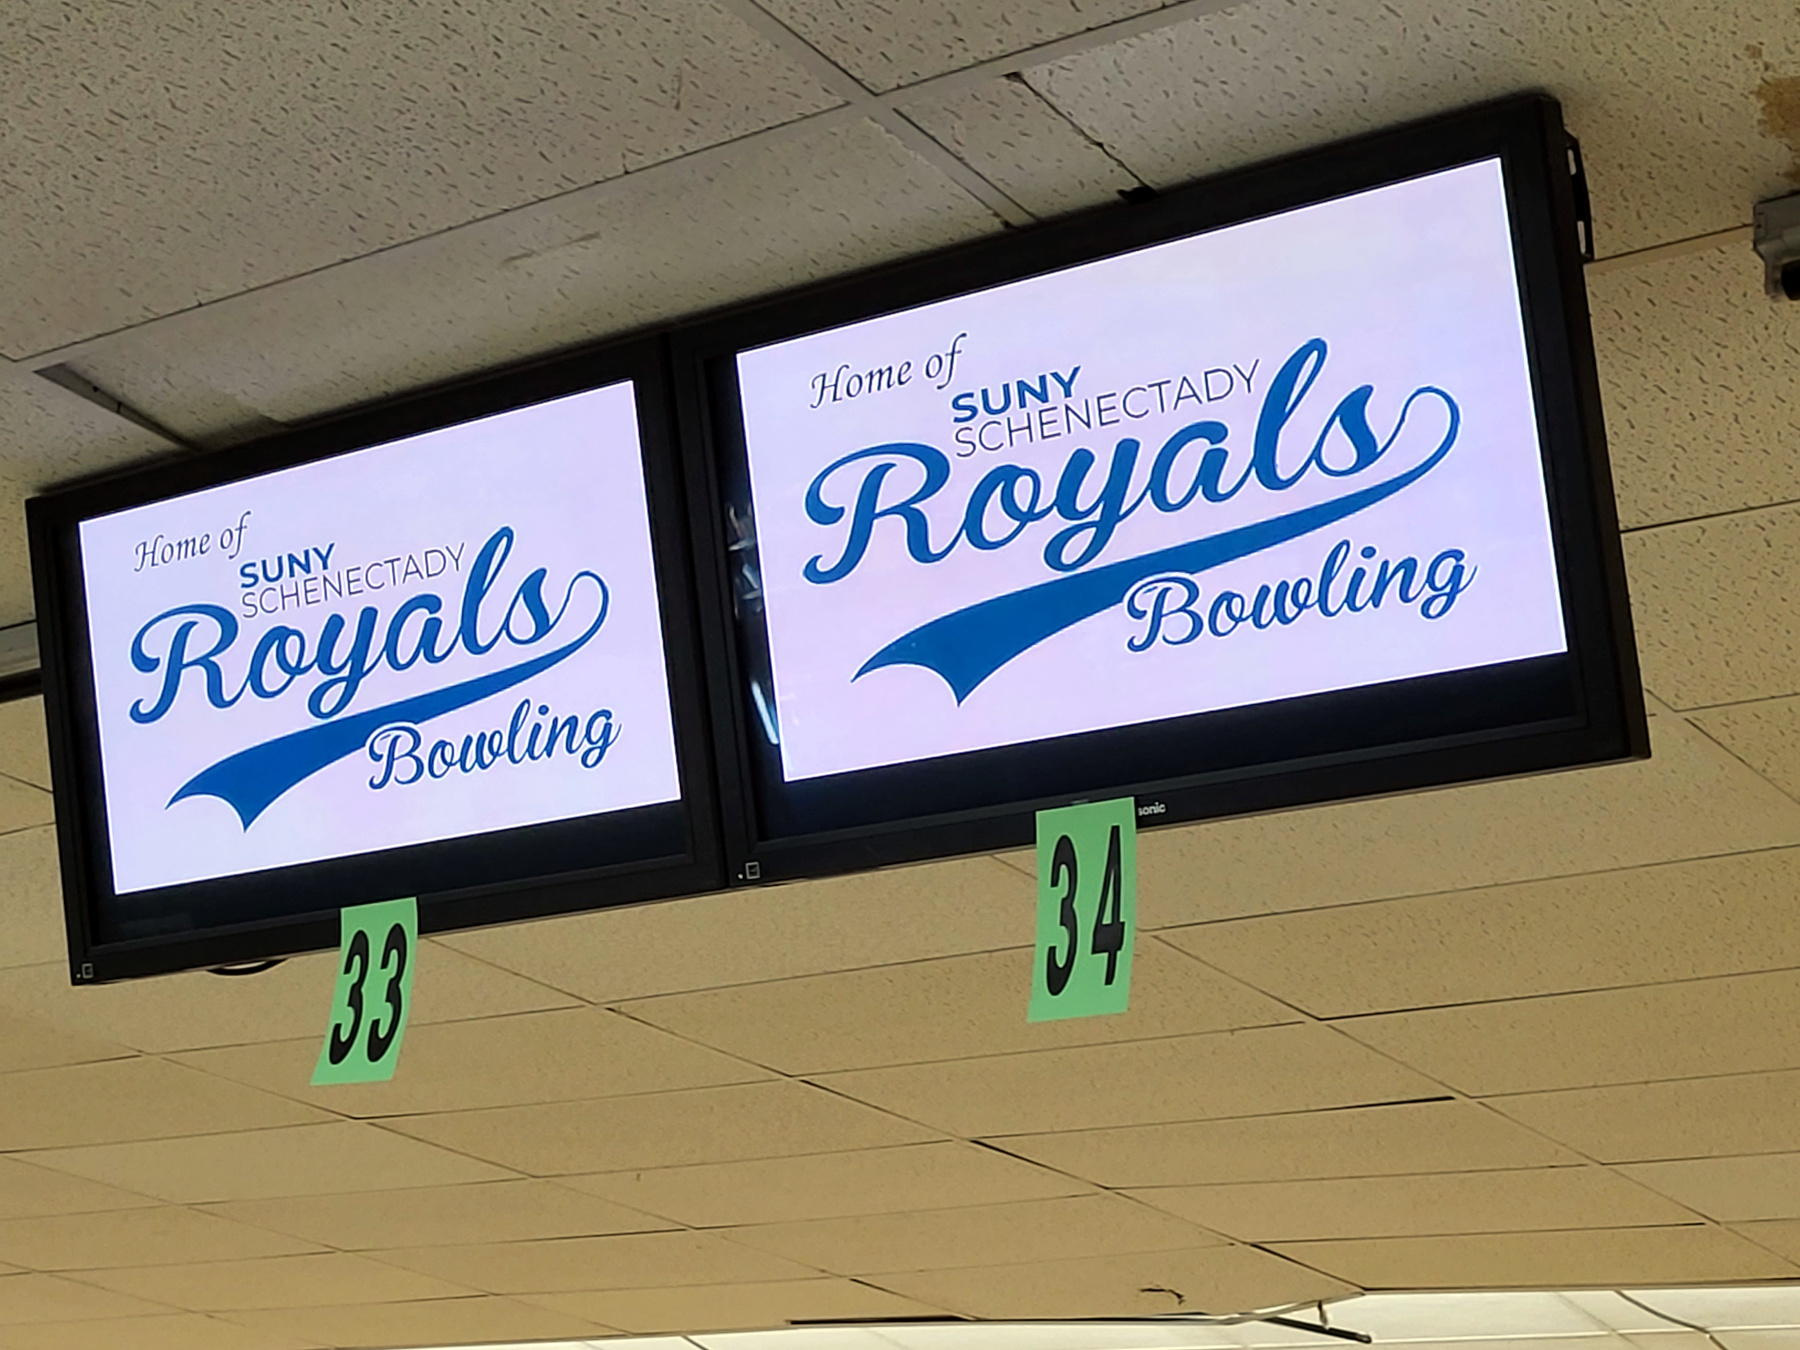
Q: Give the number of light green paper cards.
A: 2